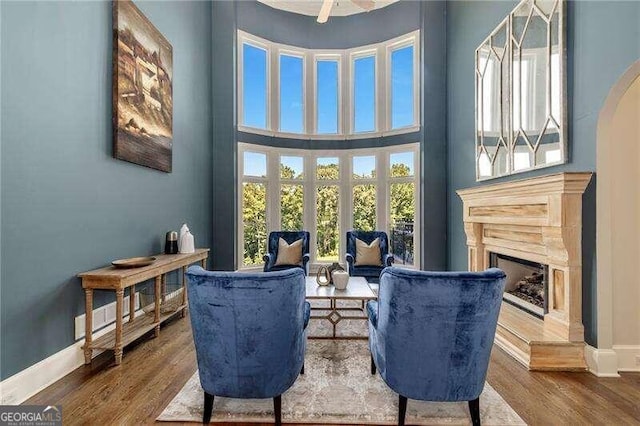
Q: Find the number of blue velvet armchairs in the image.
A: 4